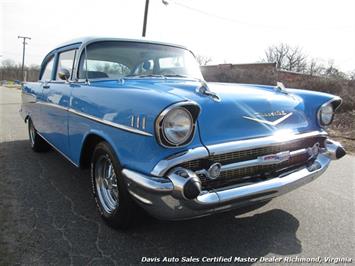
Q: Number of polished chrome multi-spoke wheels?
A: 2